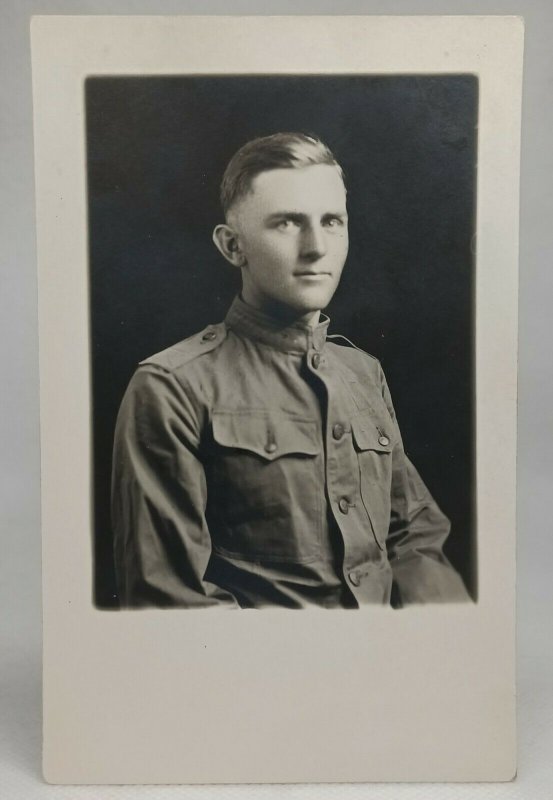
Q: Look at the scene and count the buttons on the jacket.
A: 7